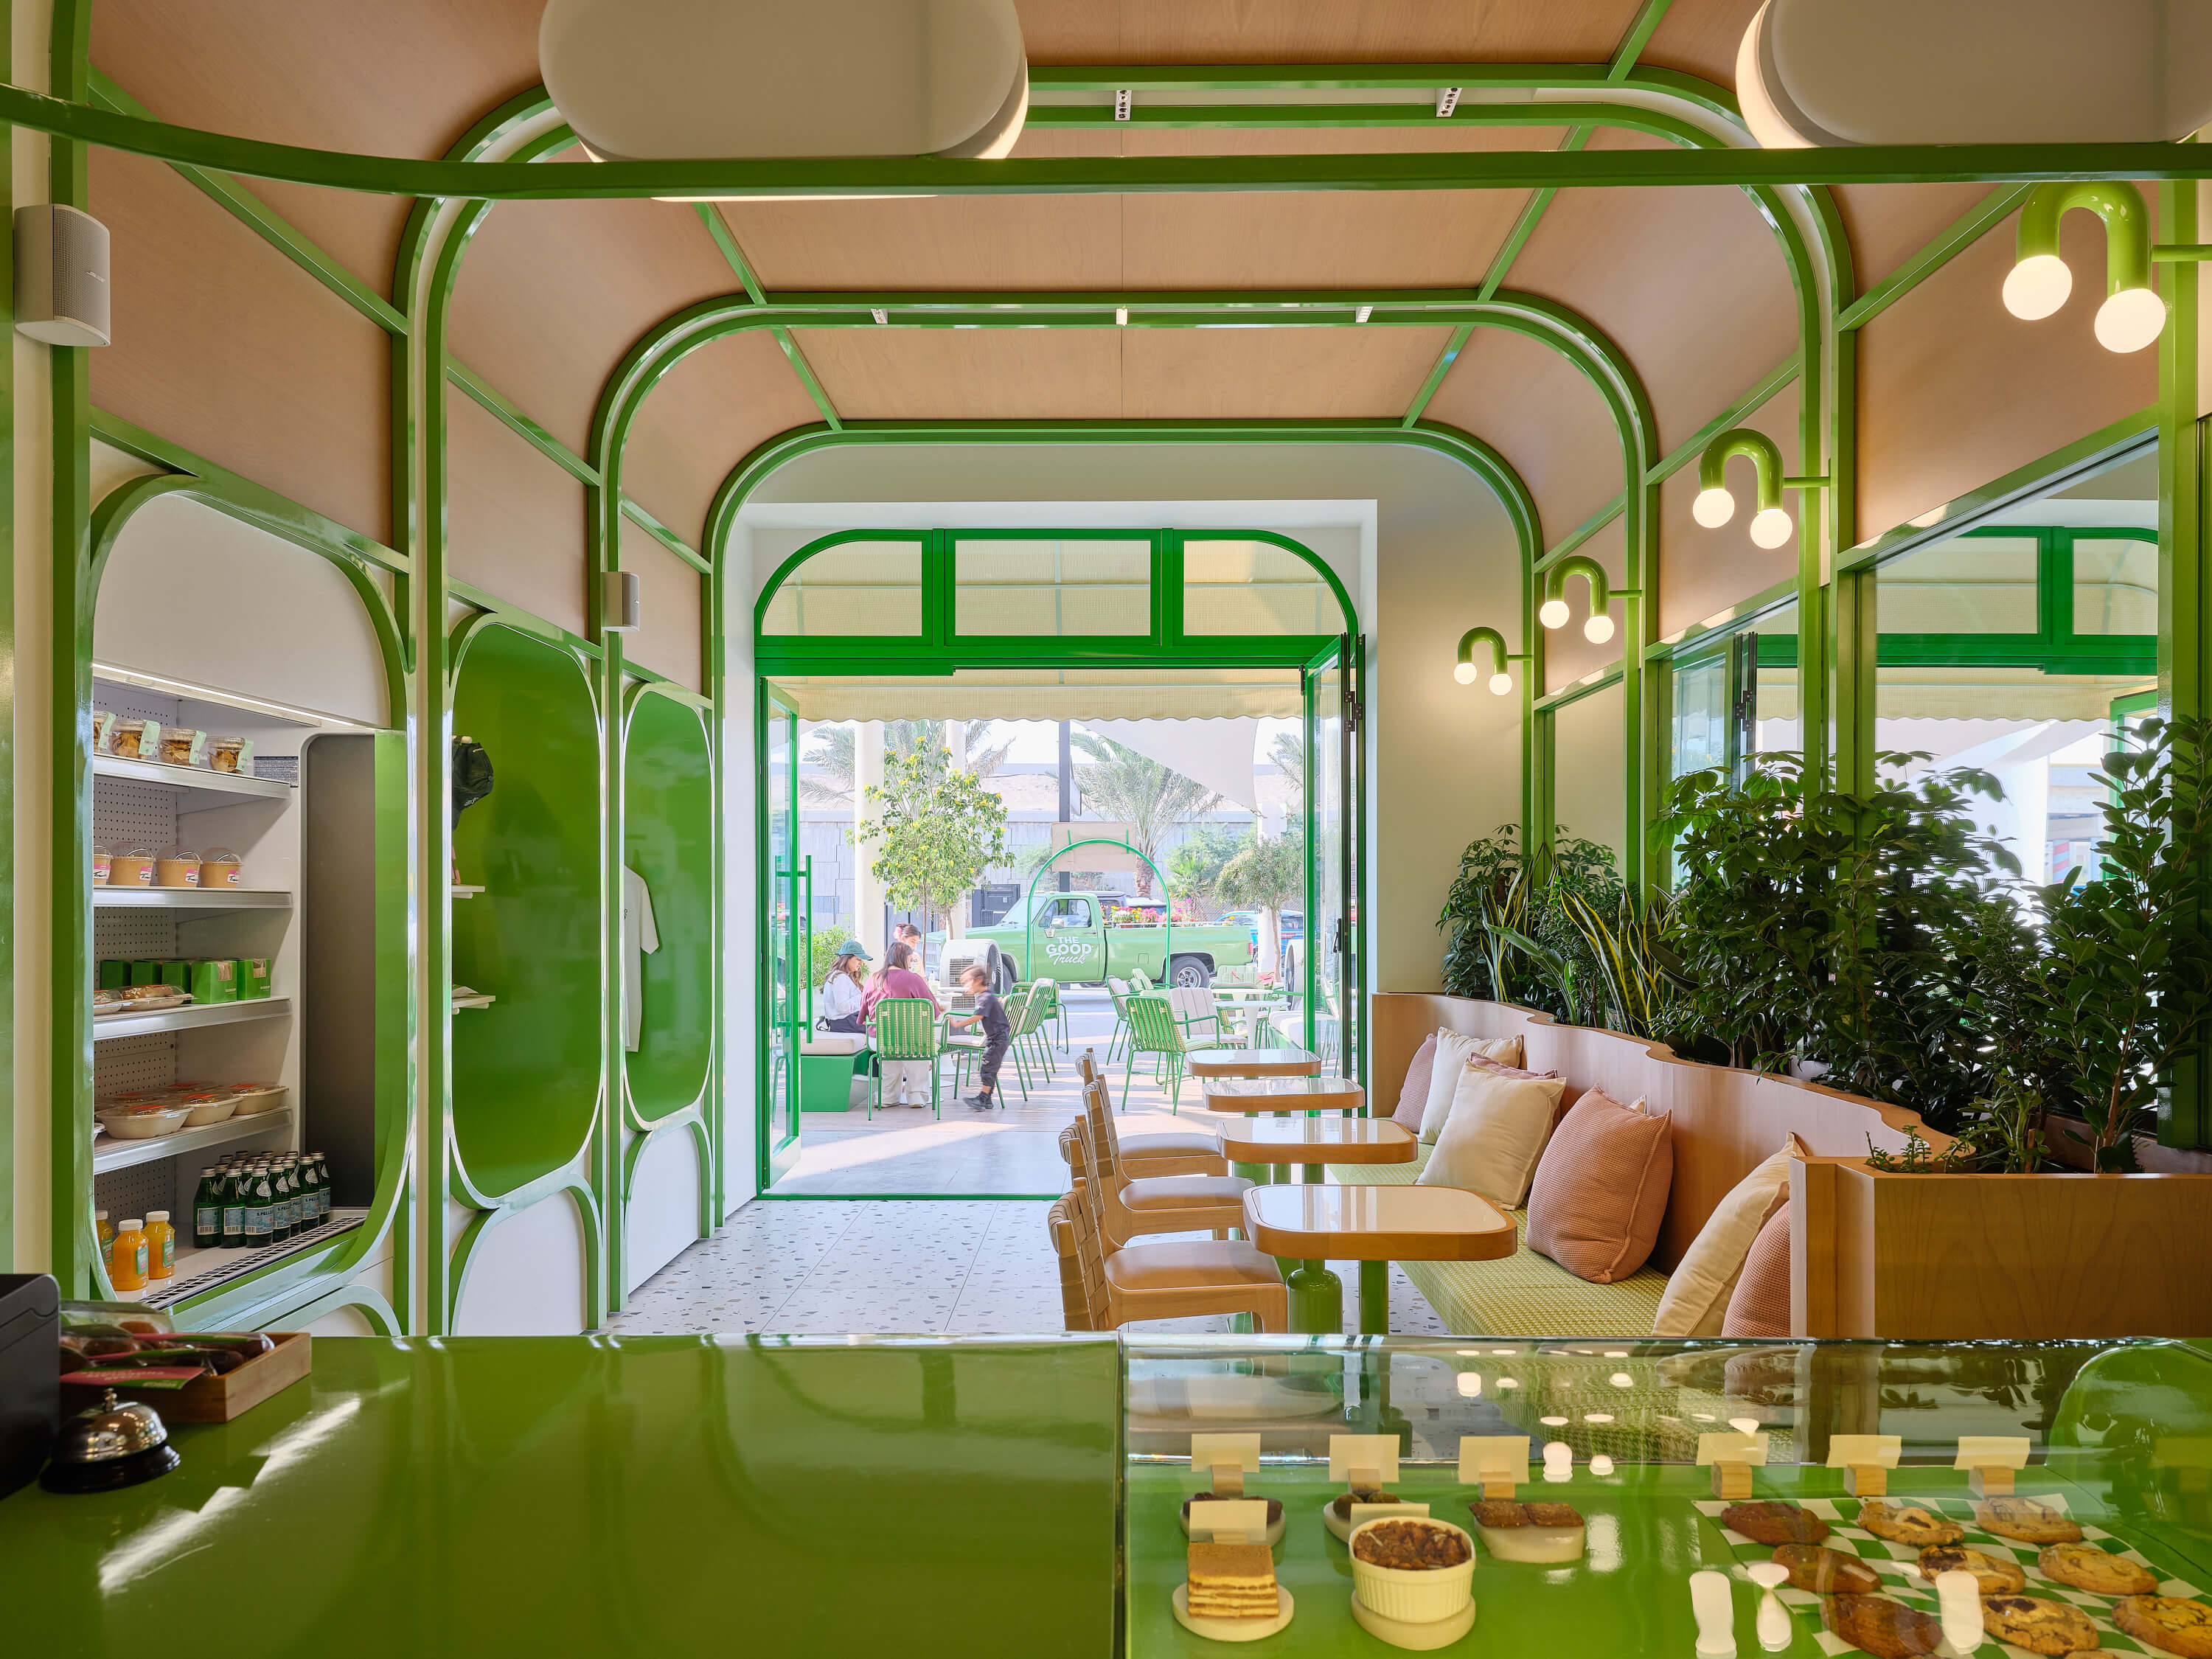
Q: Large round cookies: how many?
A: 9